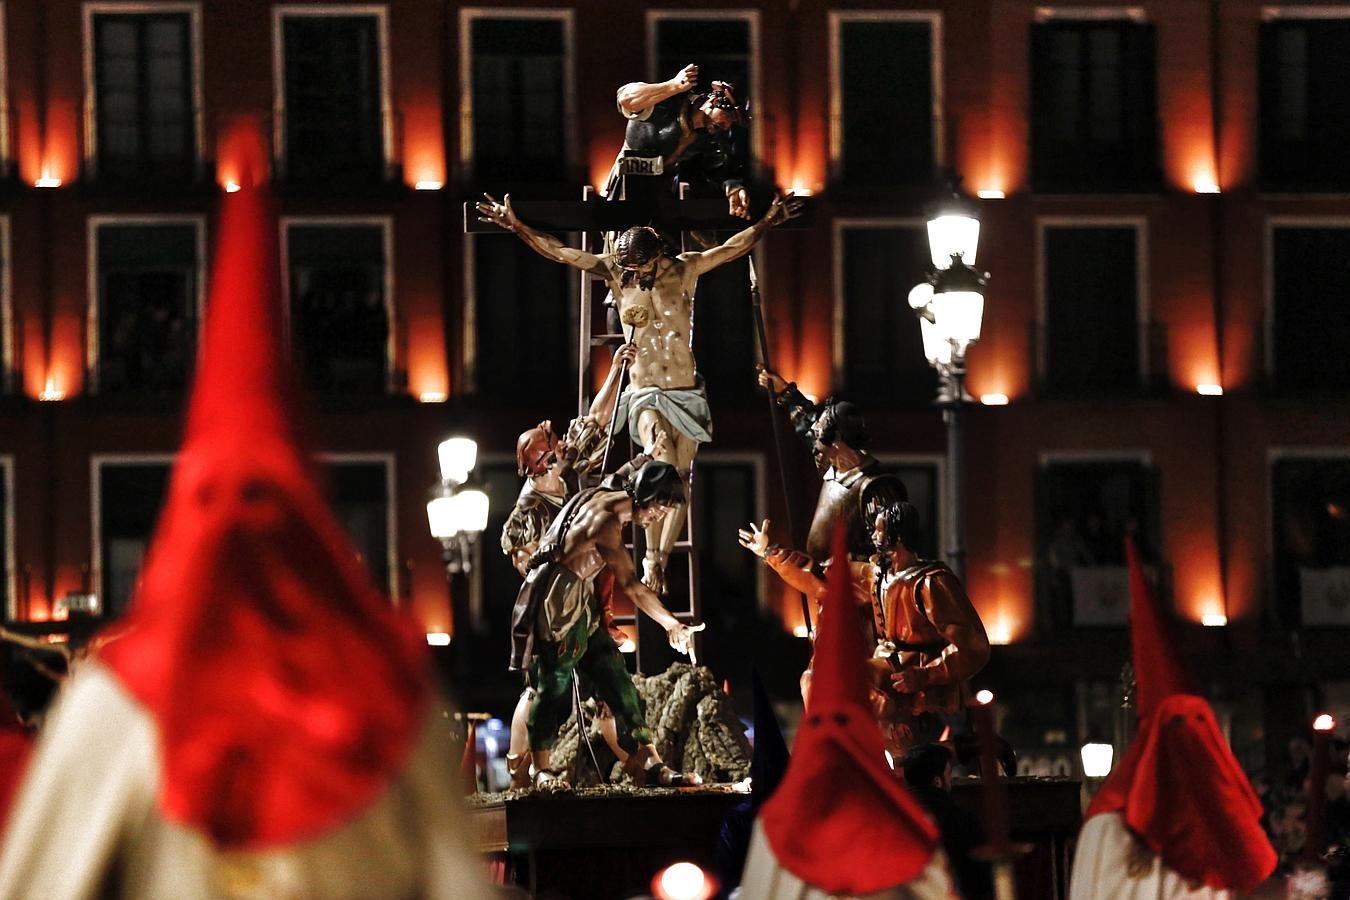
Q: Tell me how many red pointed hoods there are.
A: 3